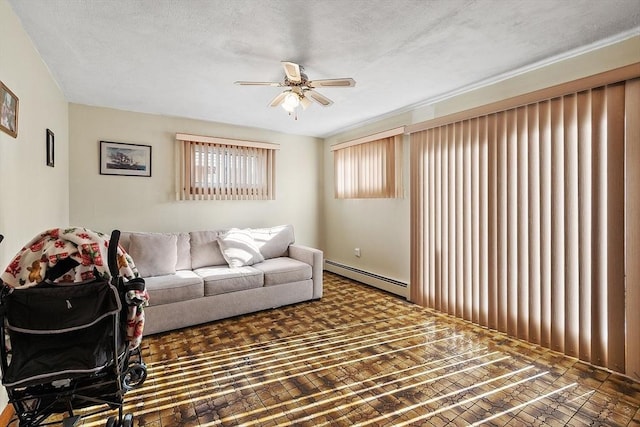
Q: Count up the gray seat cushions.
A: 3